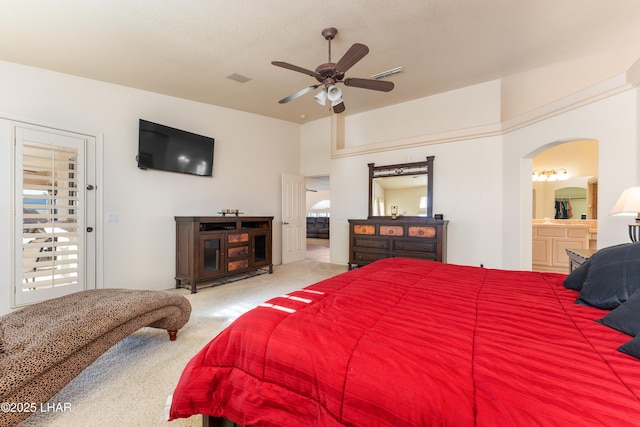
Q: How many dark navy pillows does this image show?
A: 4